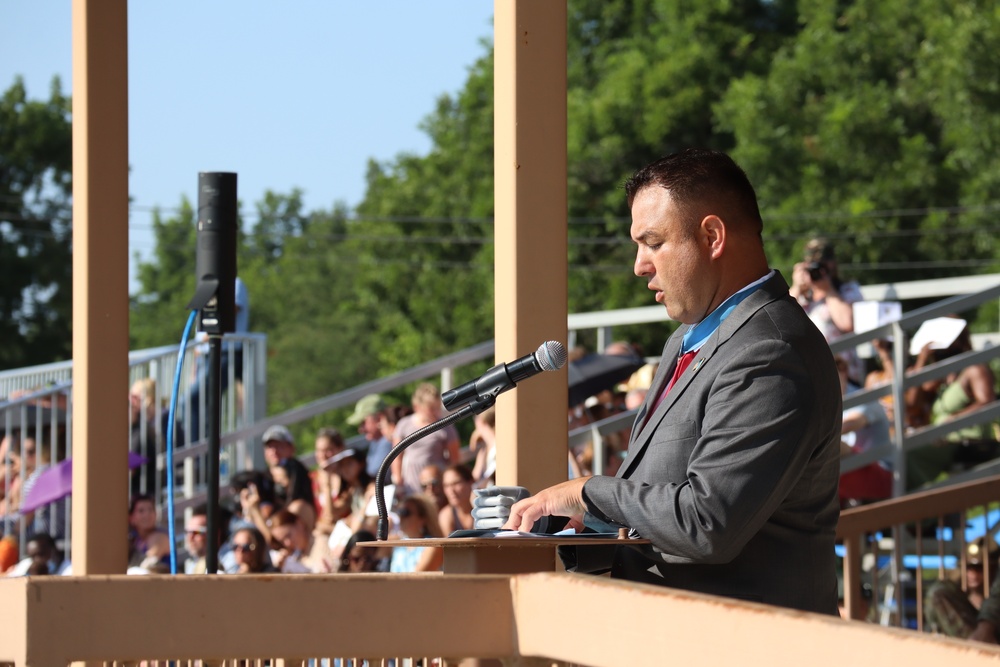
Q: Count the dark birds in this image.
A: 0